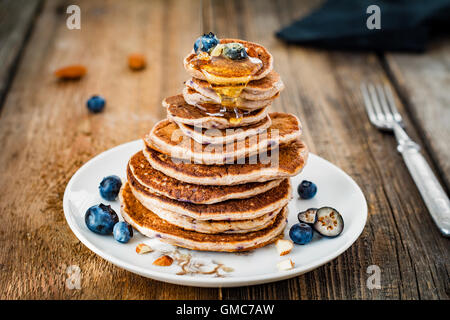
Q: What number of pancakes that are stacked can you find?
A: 11